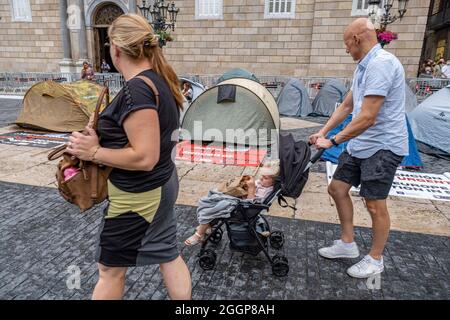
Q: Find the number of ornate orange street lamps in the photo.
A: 0